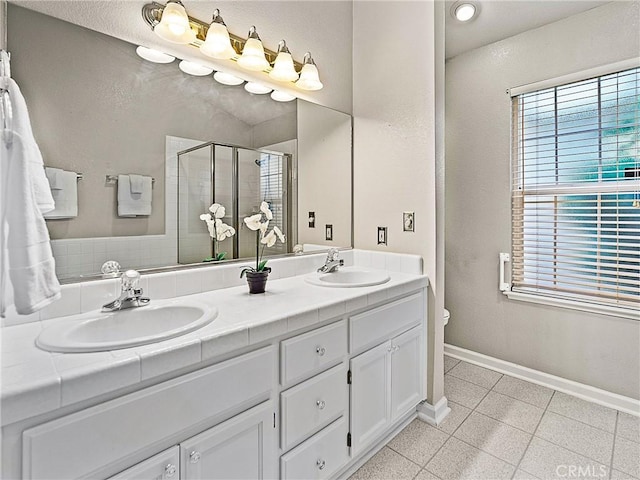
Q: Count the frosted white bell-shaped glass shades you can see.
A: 5